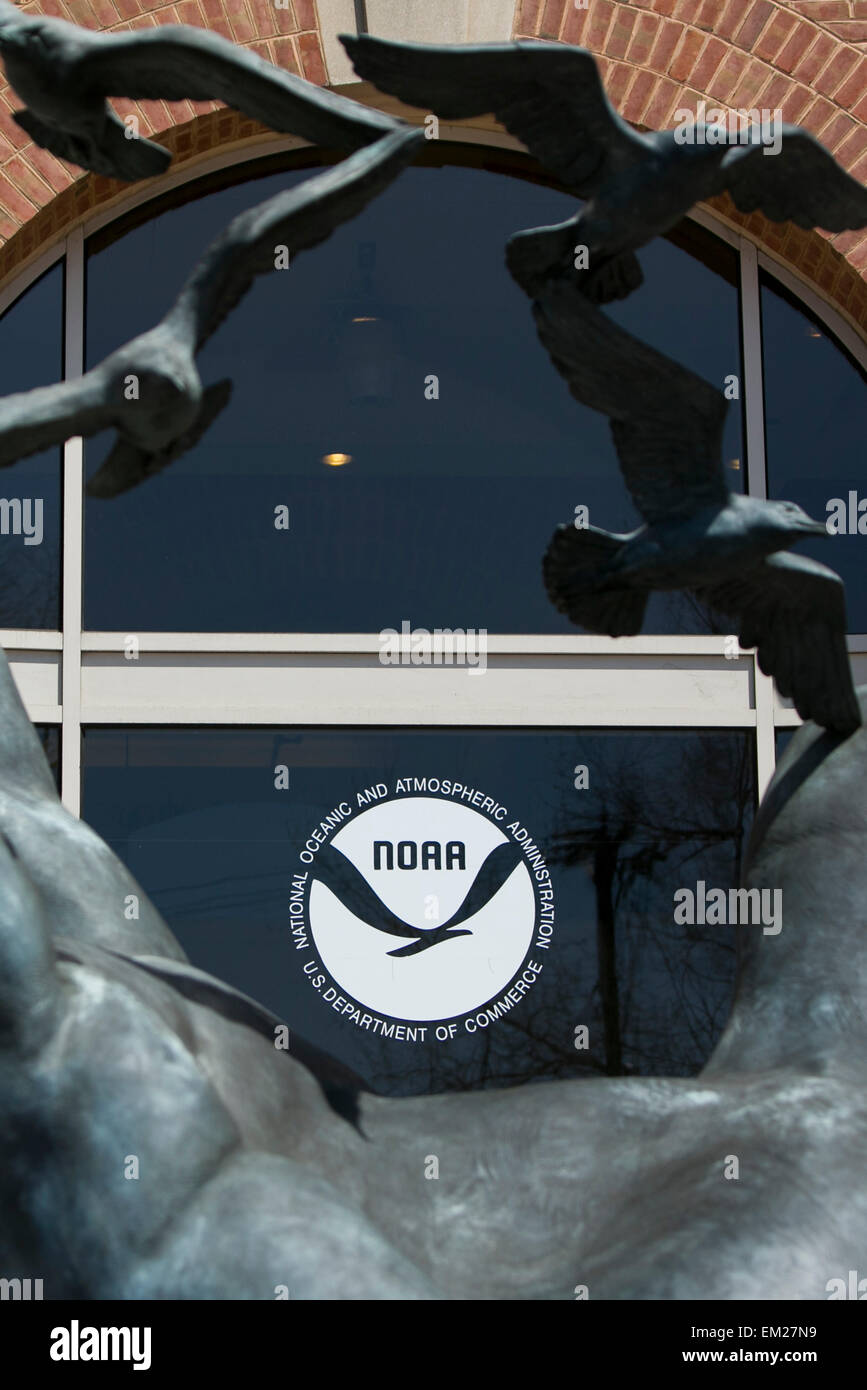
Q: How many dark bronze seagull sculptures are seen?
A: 4